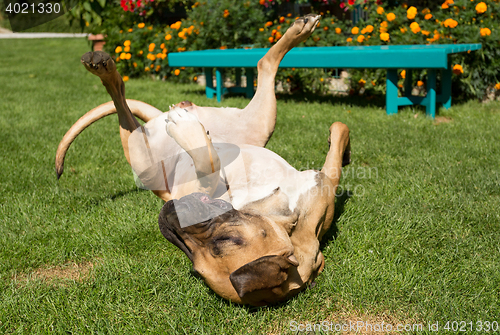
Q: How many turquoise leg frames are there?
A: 2